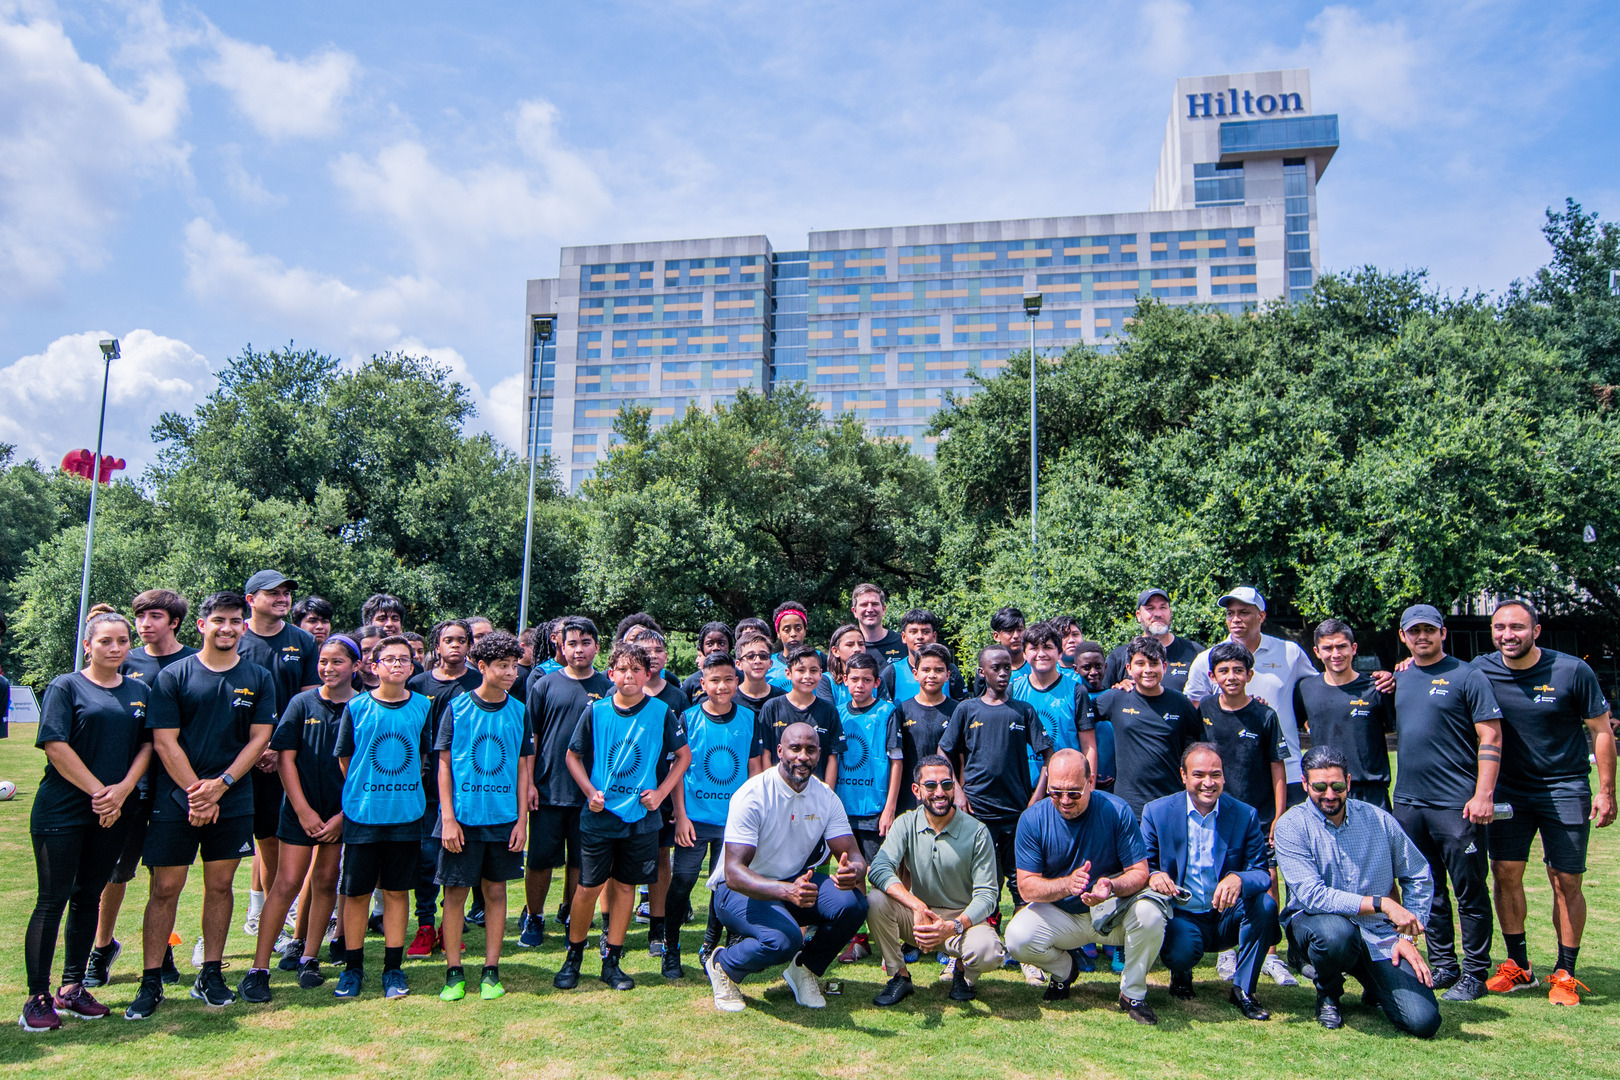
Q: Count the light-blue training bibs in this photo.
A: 14